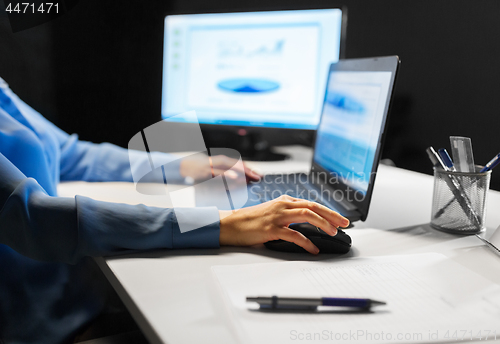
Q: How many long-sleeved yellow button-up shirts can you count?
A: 0